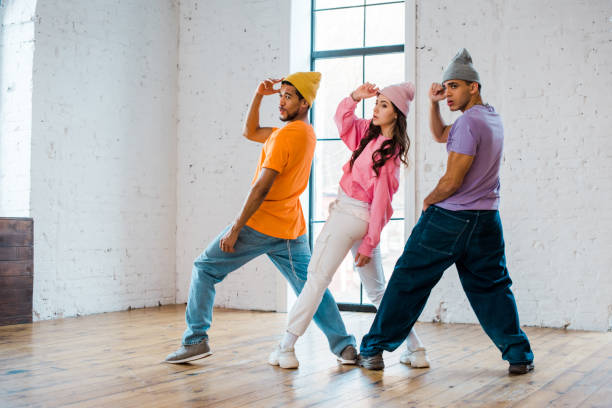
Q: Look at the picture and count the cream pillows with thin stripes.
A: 0